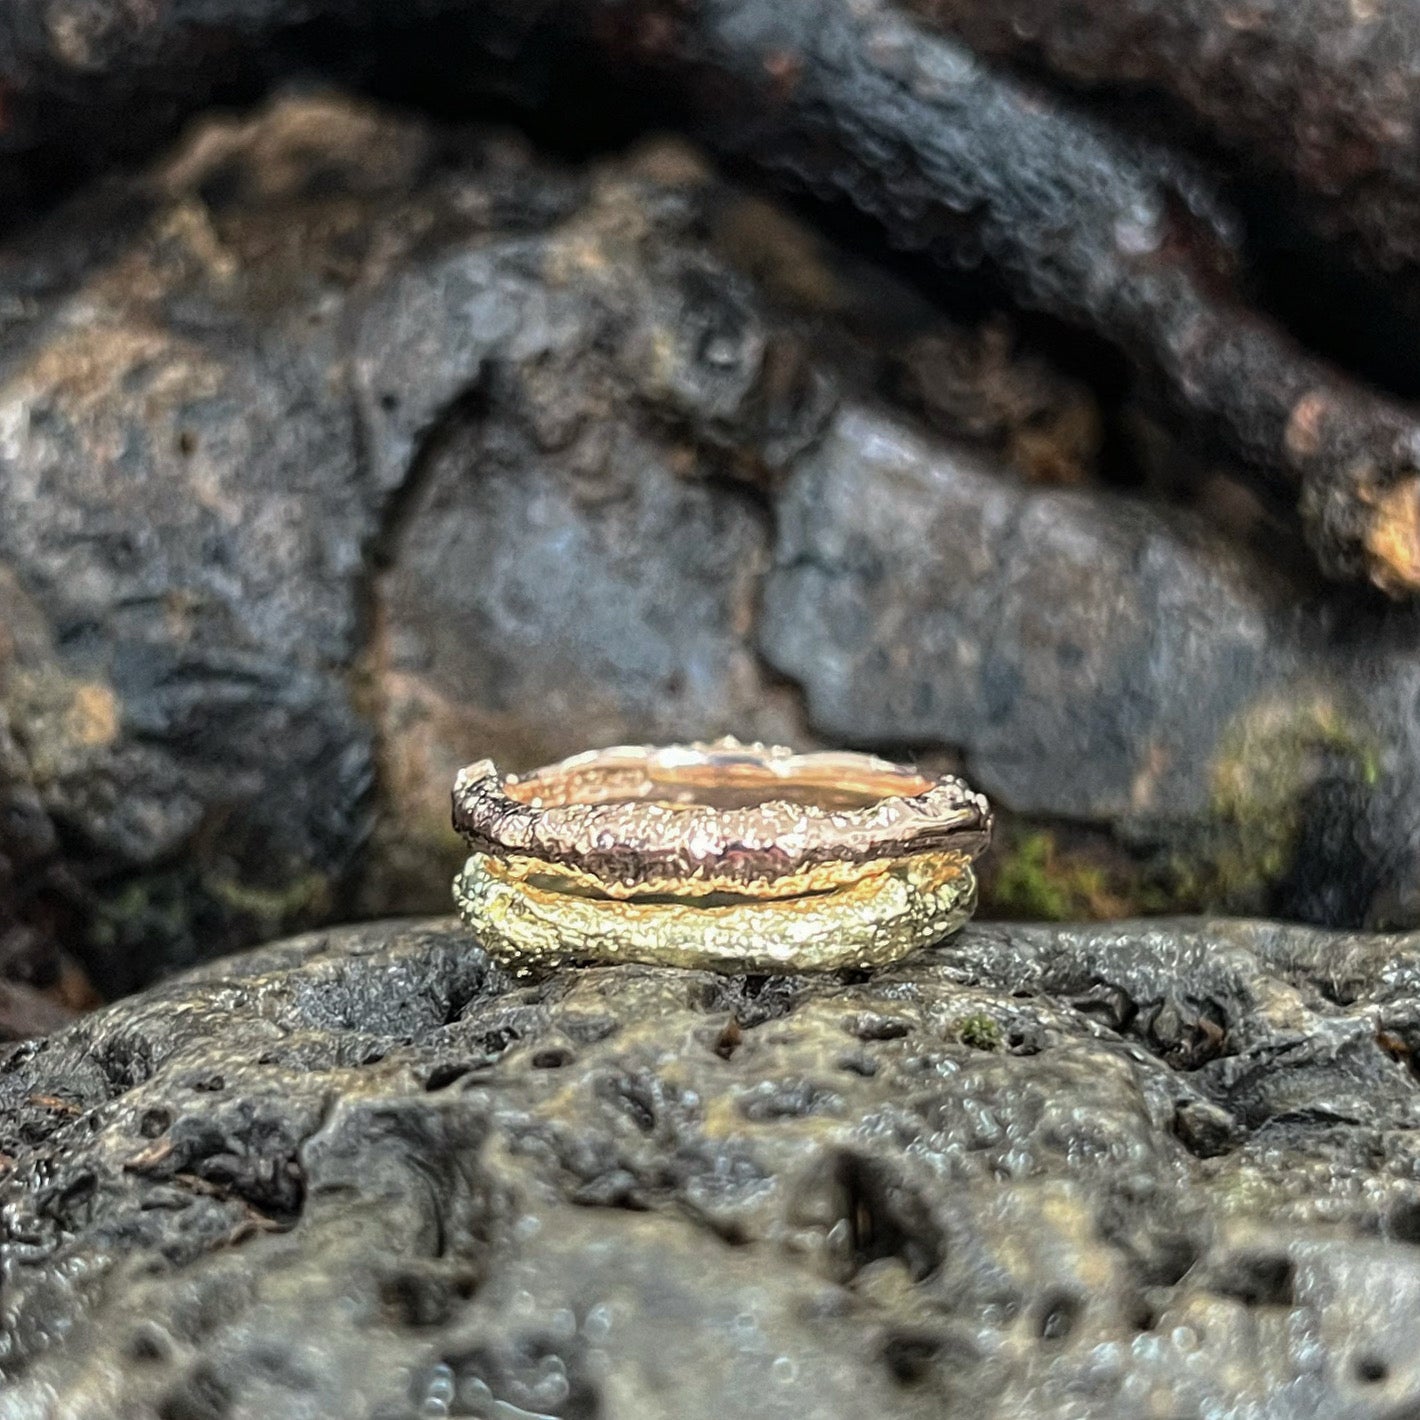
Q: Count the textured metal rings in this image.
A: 2